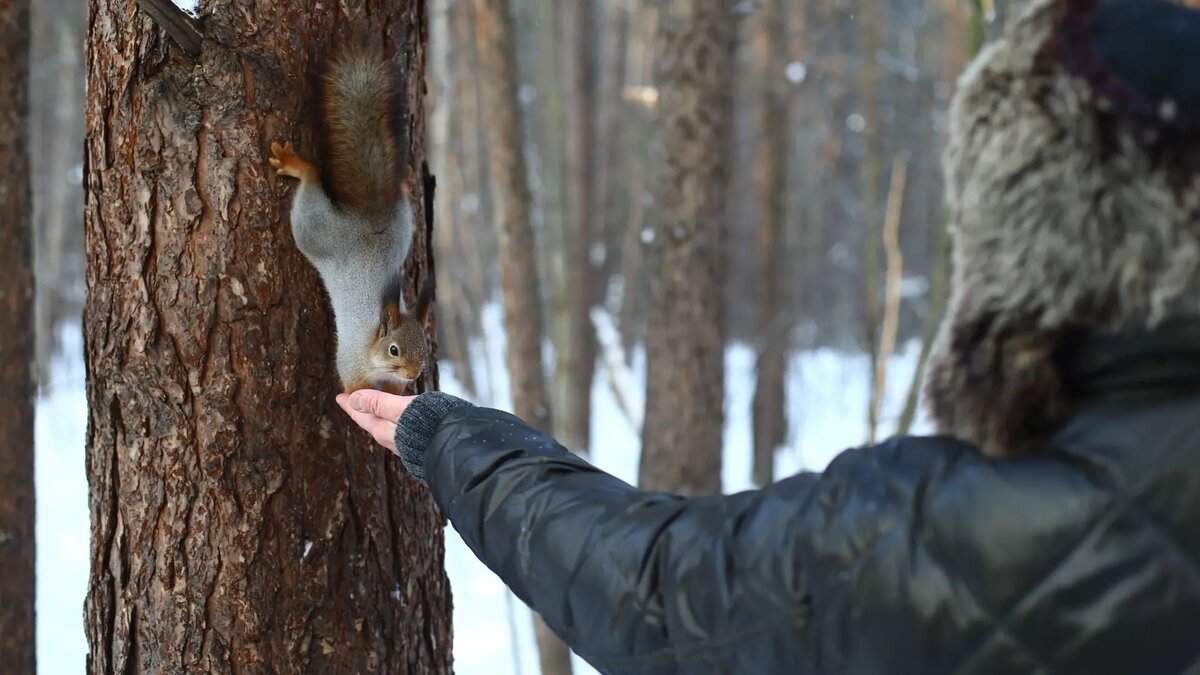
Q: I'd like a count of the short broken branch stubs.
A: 1